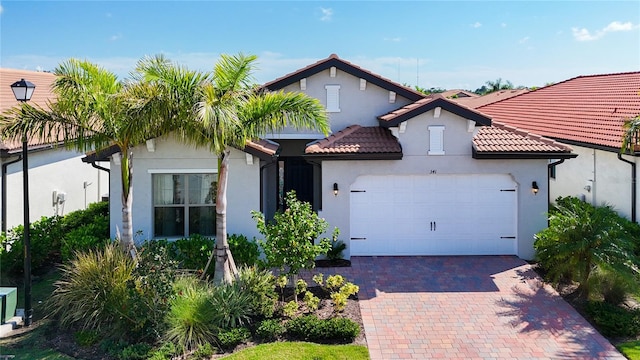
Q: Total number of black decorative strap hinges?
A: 4